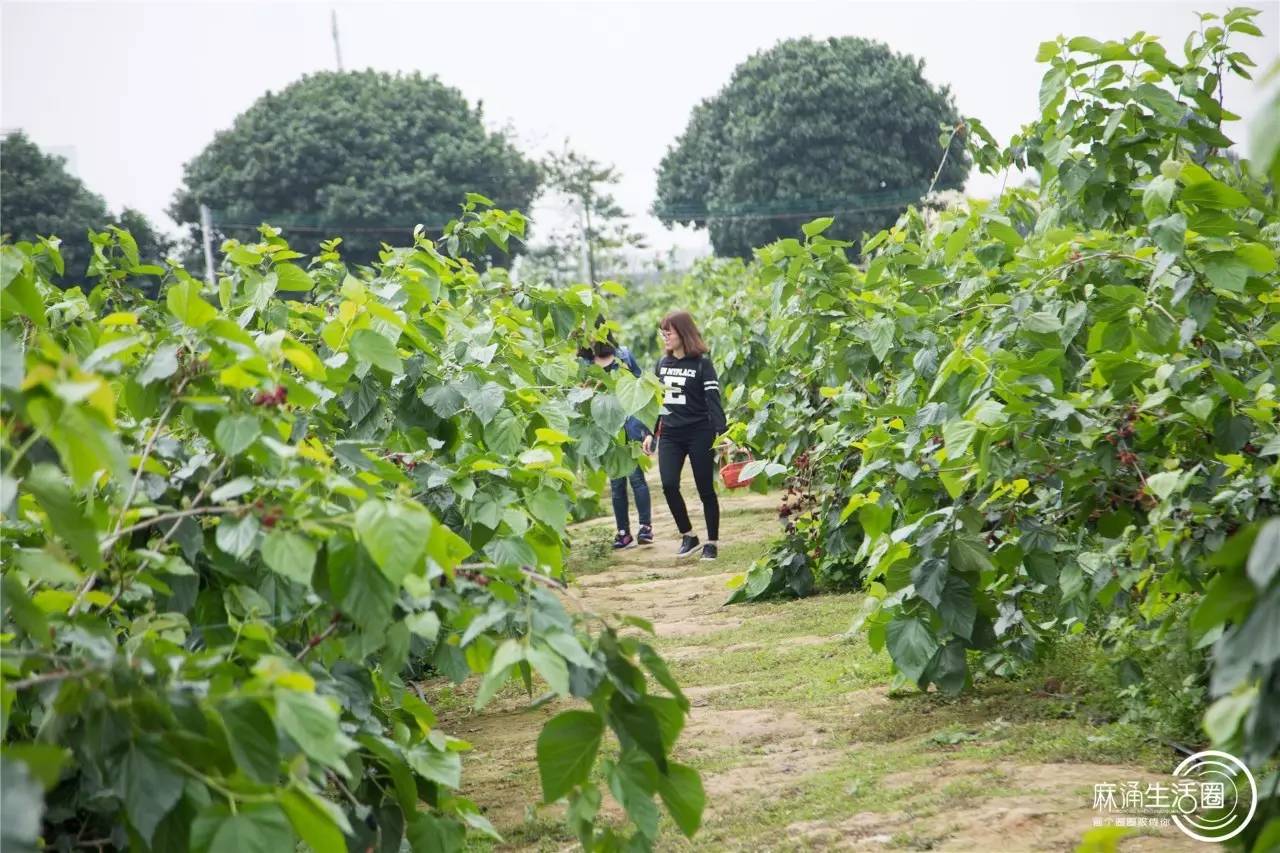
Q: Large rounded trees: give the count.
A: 2